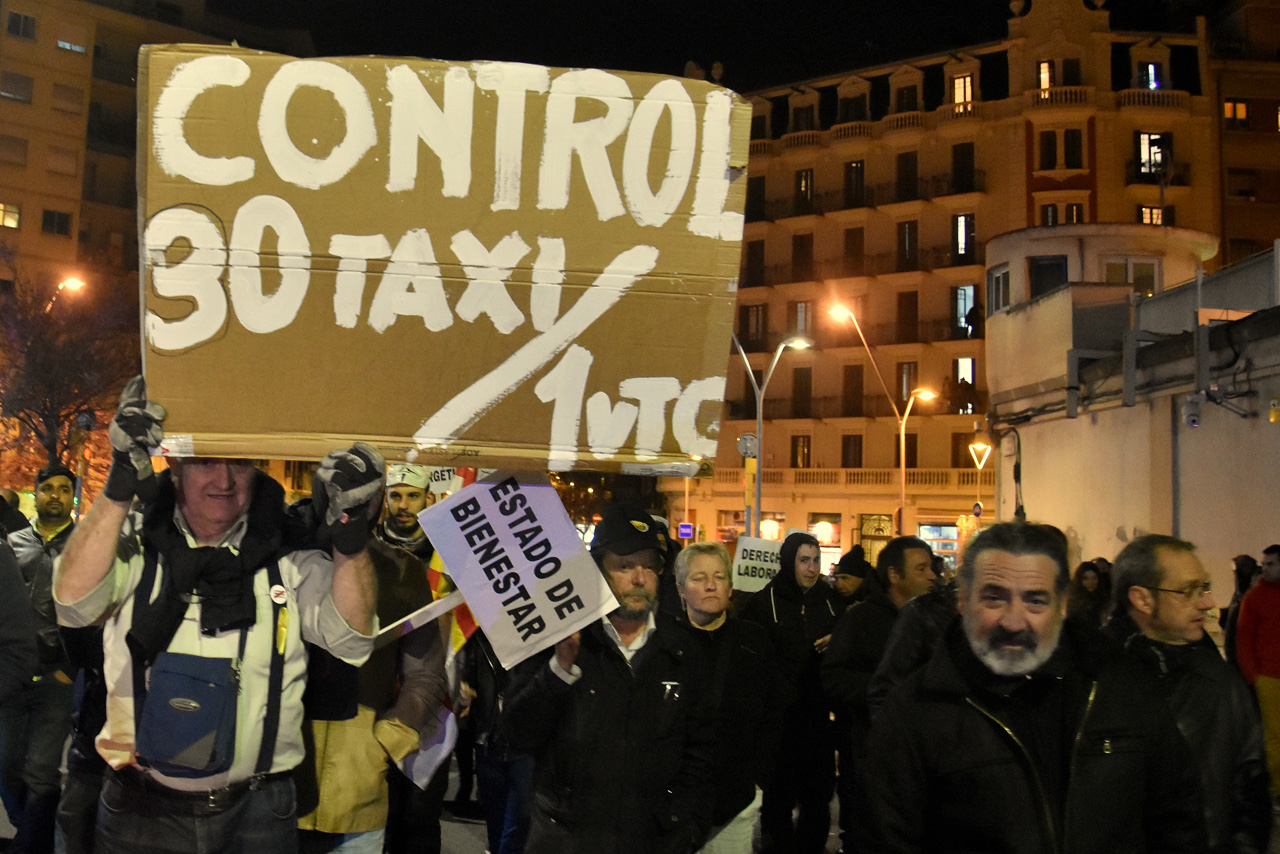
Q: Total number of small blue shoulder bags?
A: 1